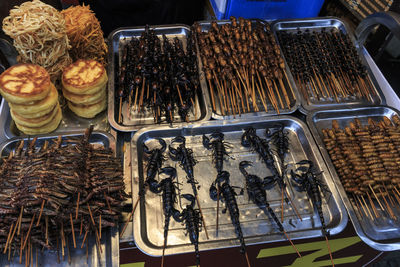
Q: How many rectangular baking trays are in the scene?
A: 7